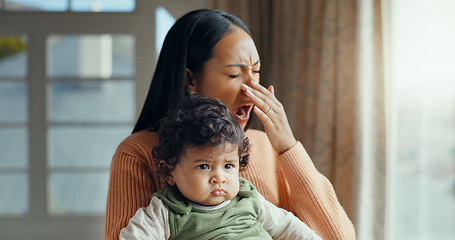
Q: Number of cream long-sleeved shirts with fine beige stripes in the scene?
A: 1